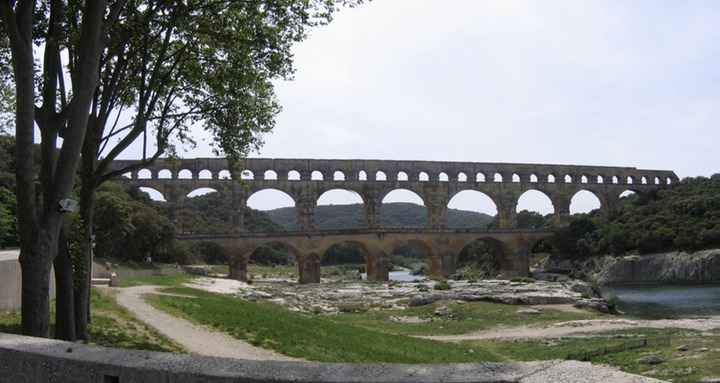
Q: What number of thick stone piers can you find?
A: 5